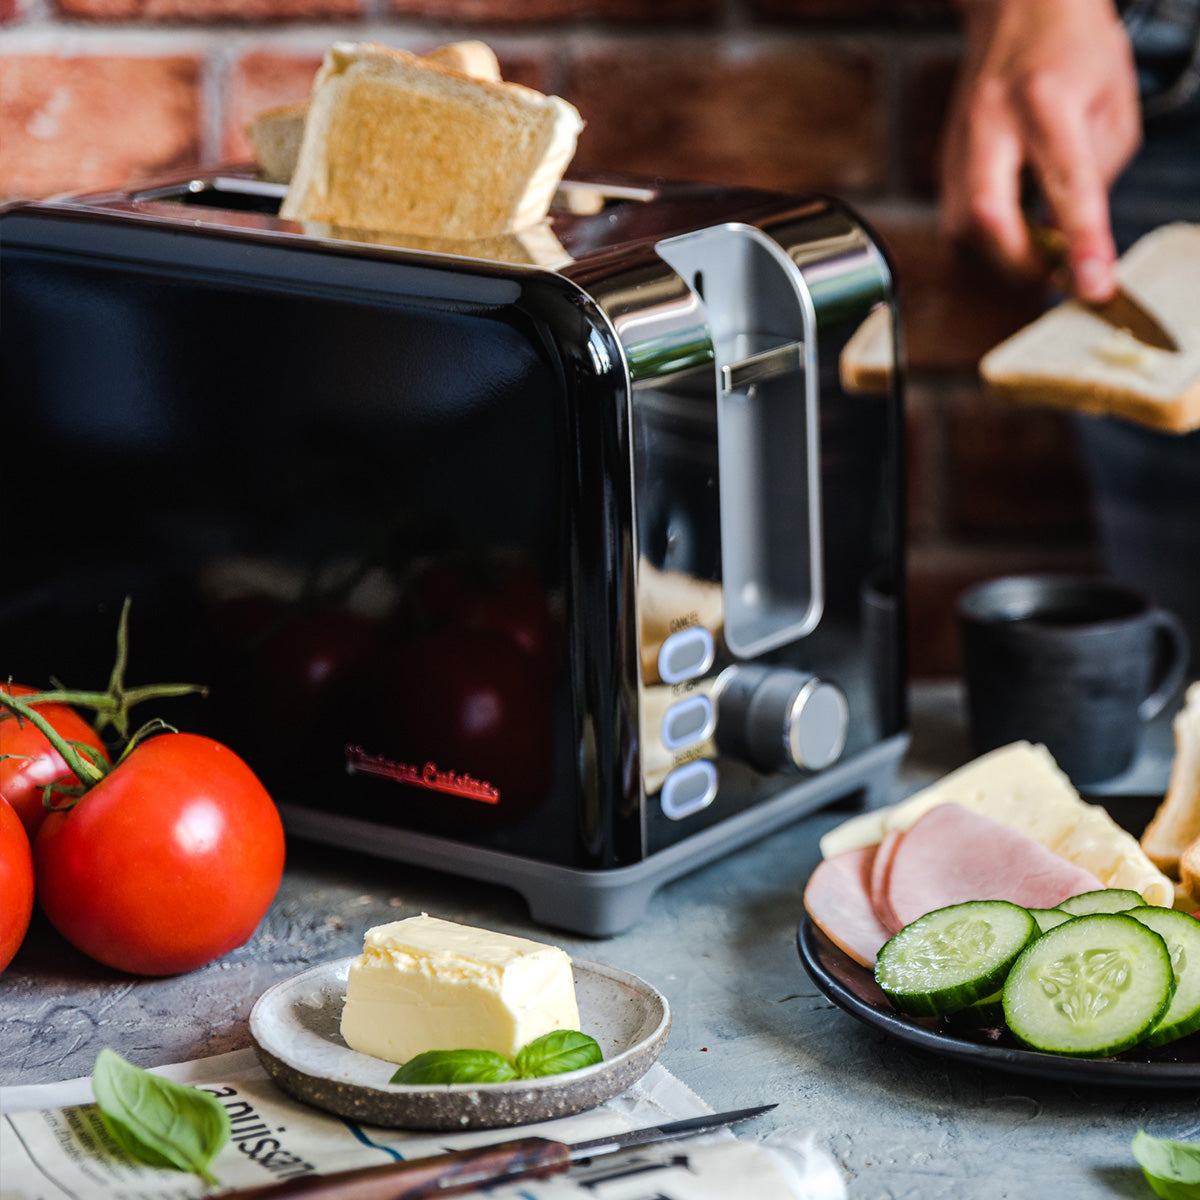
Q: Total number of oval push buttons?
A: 3